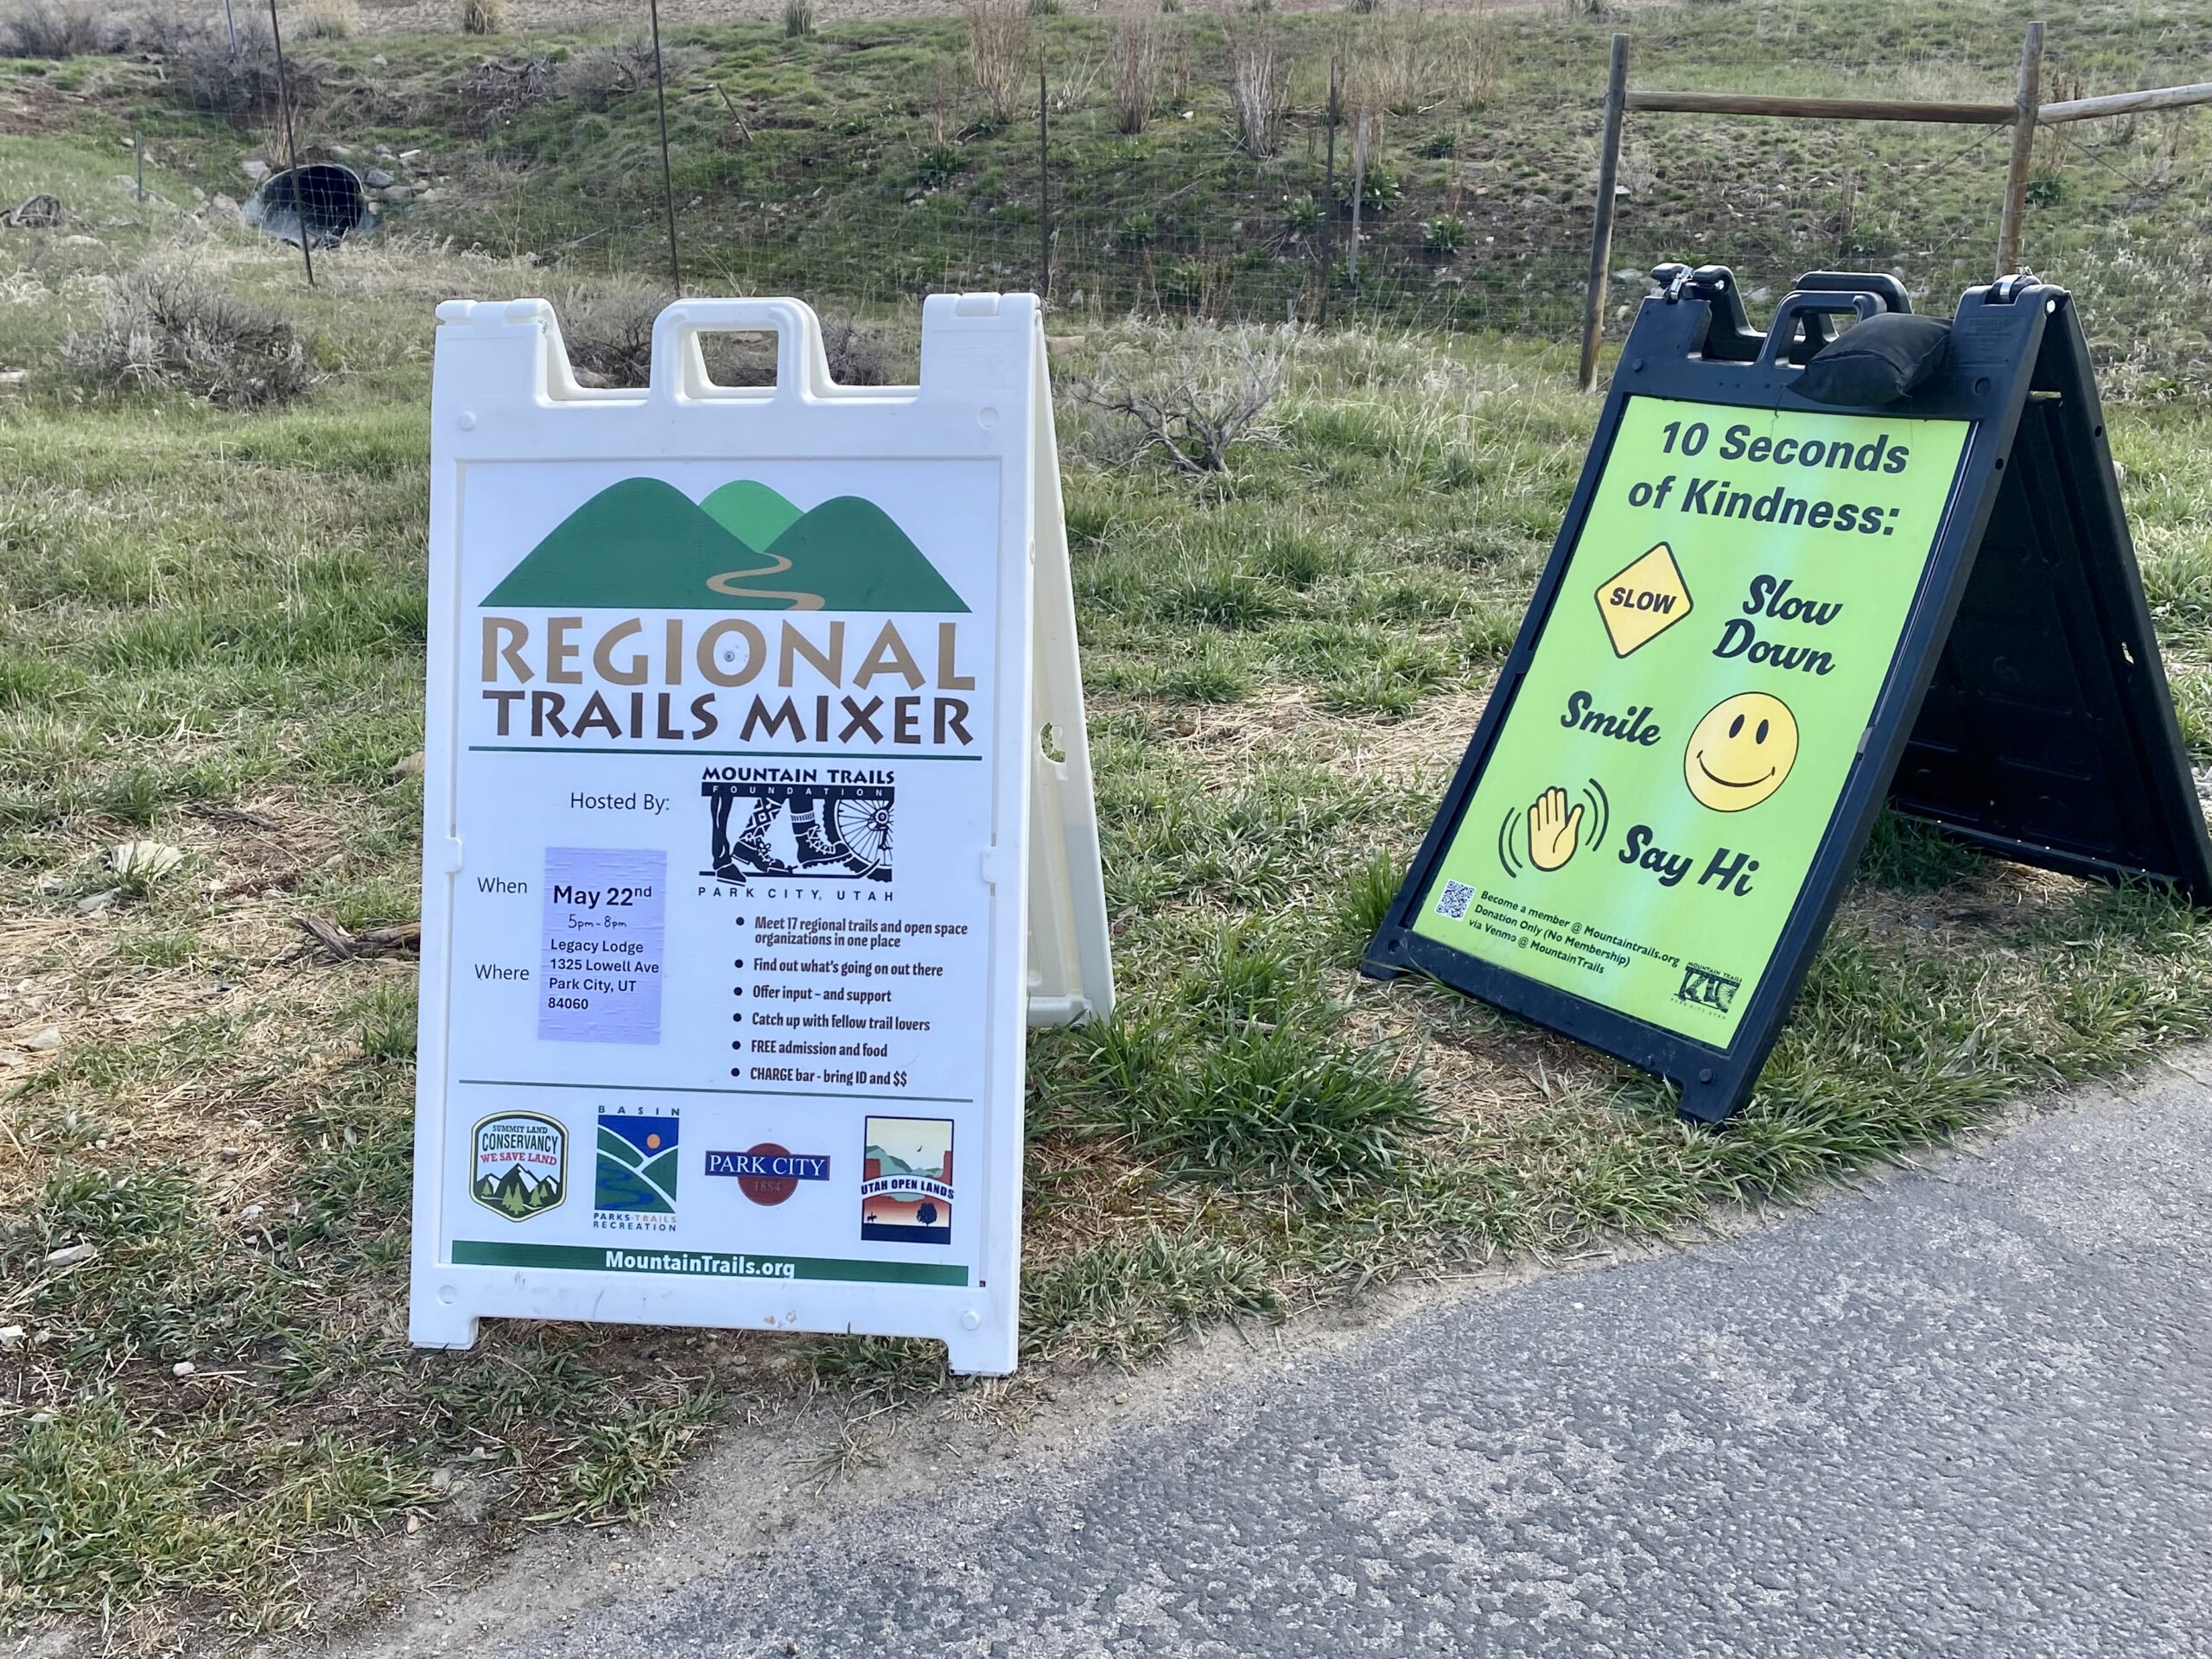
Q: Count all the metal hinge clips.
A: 2